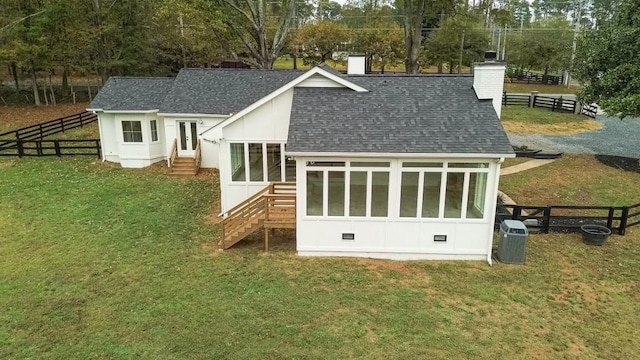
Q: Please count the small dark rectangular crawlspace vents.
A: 2